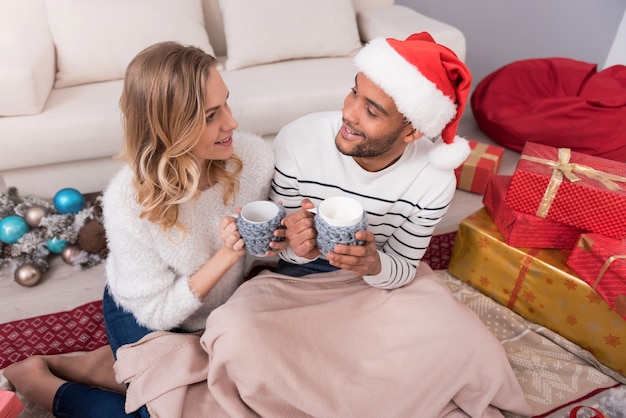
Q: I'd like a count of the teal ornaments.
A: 3